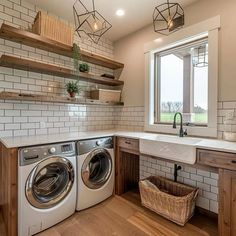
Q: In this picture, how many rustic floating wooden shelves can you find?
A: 3